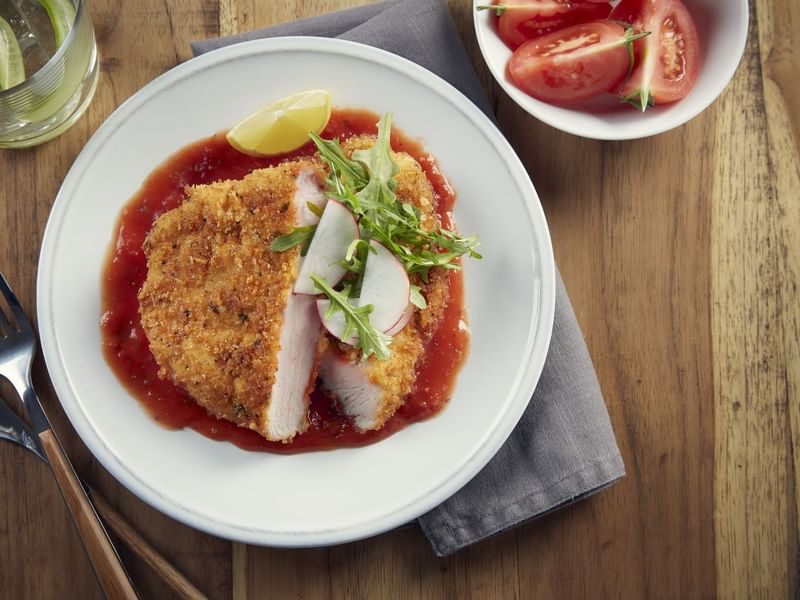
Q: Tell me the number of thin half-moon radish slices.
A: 3